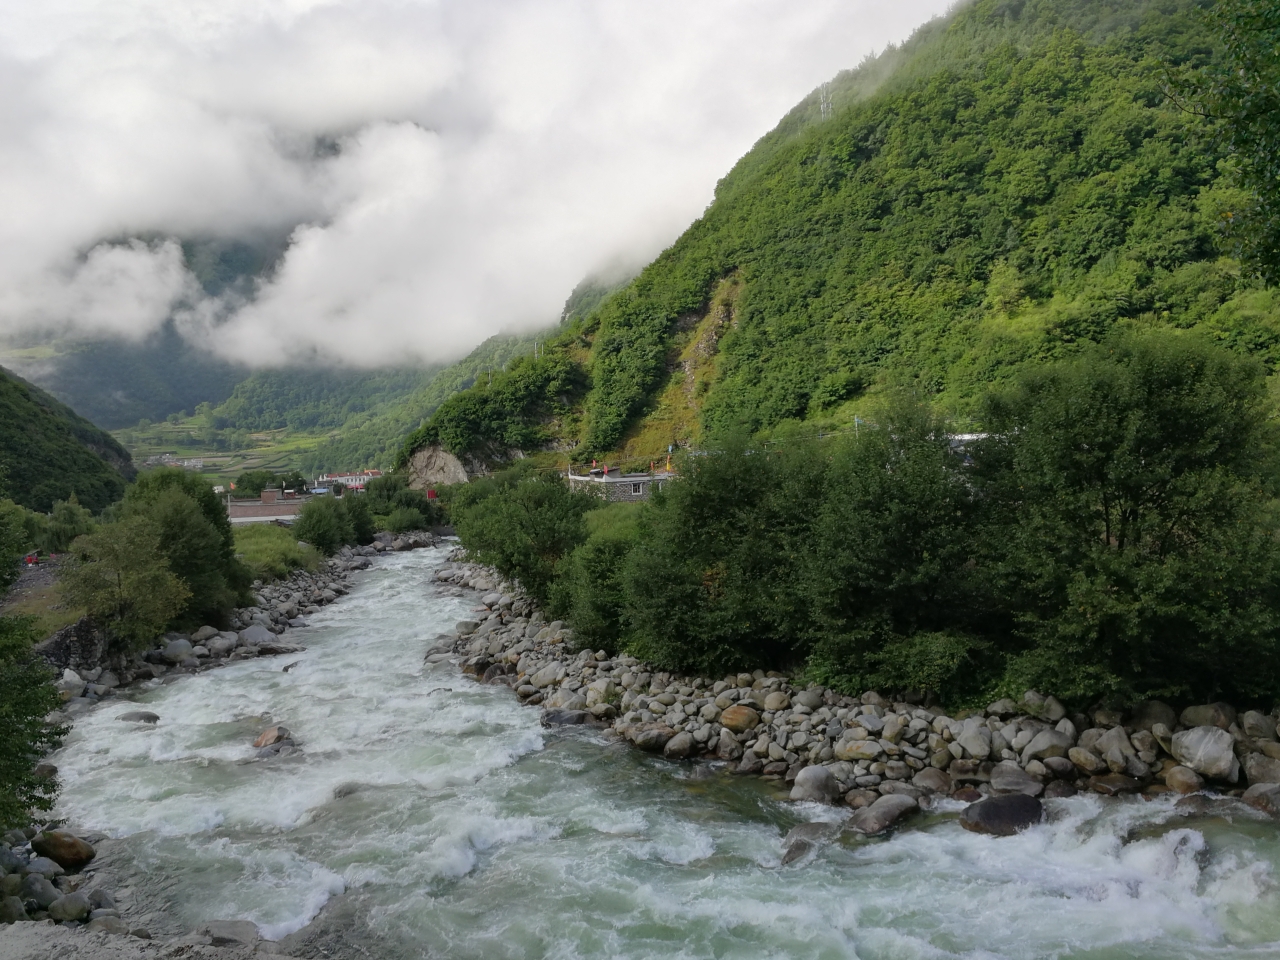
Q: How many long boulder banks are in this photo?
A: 2